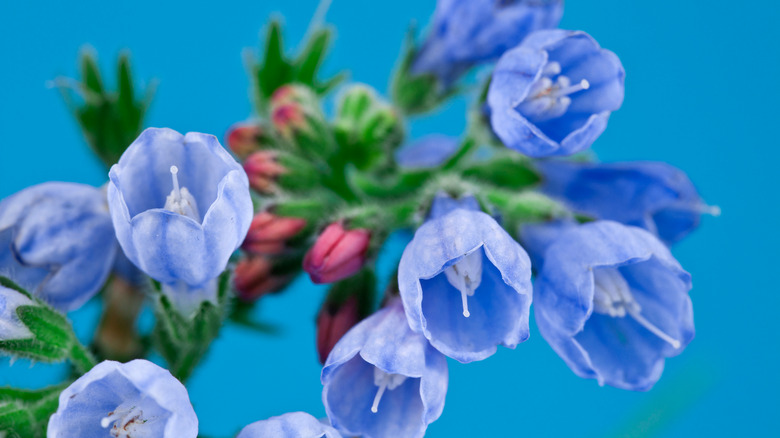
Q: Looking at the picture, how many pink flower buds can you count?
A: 8